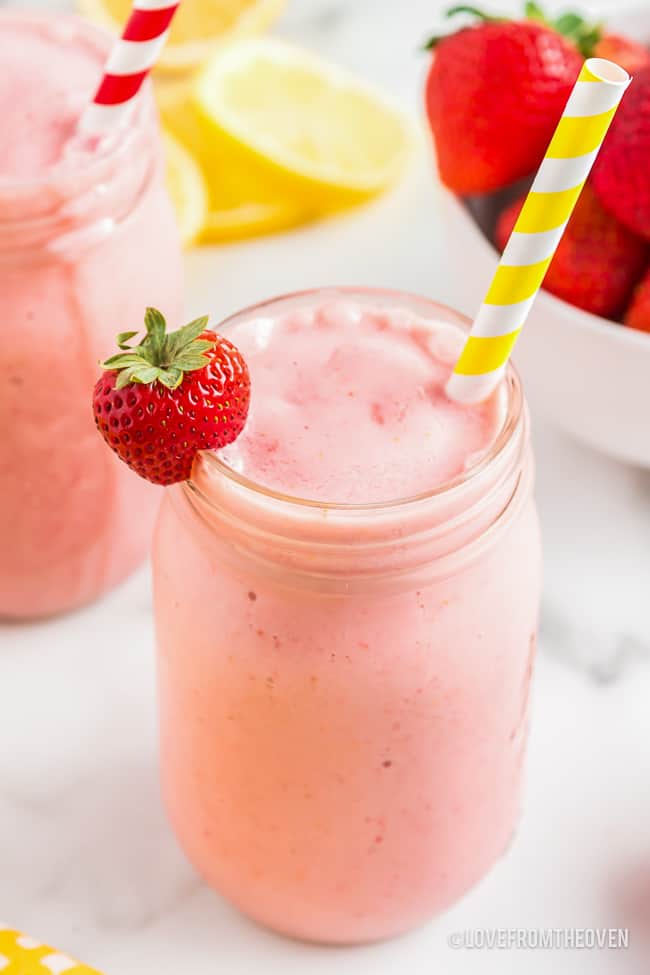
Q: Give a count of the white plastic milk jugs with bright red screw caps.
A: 0